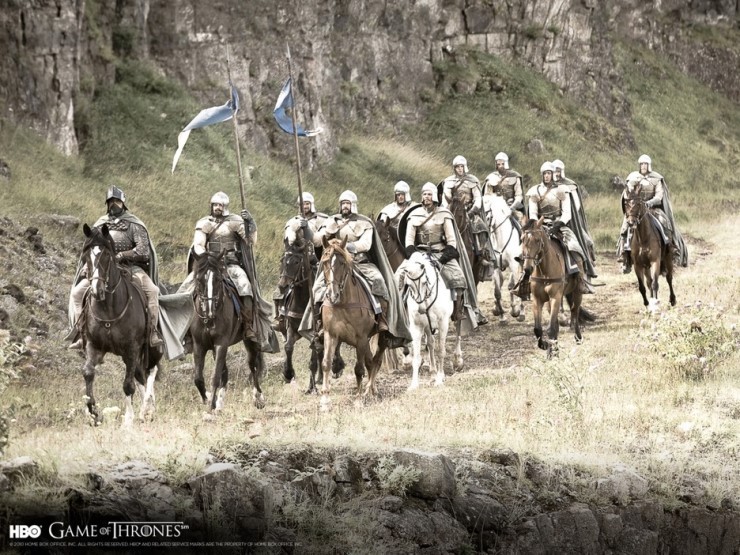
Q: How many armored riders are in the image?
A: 11